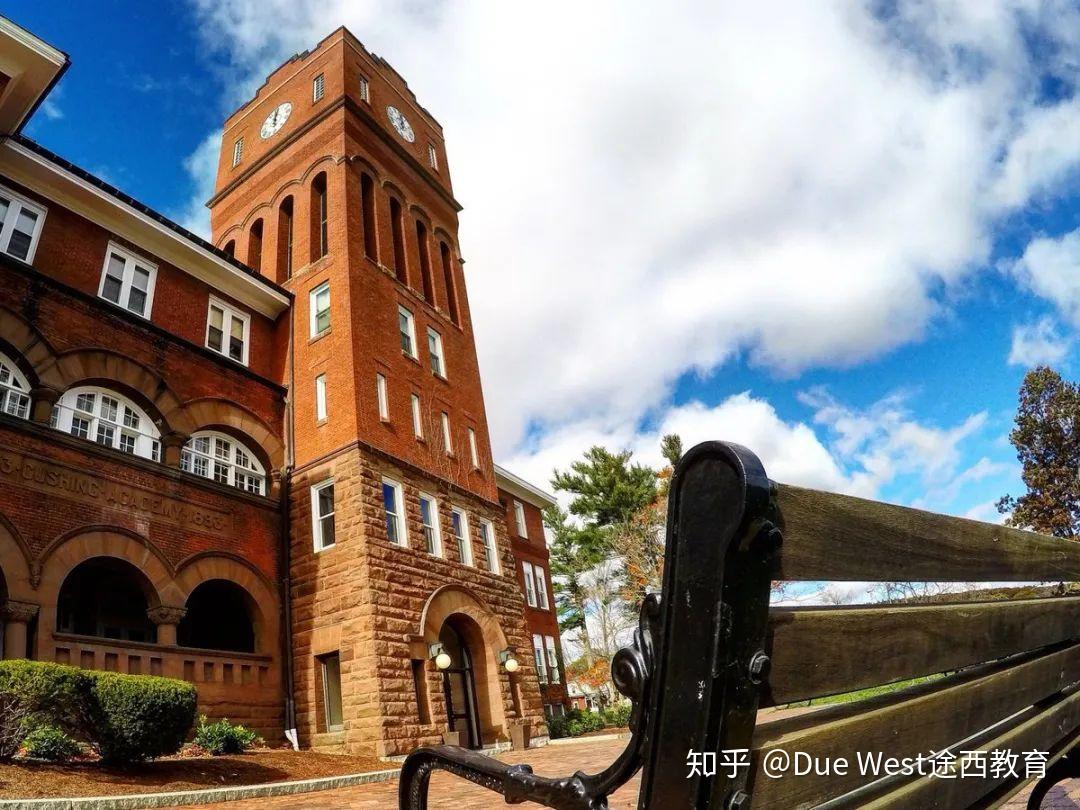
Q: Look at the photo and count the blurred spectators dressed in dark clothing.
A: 0